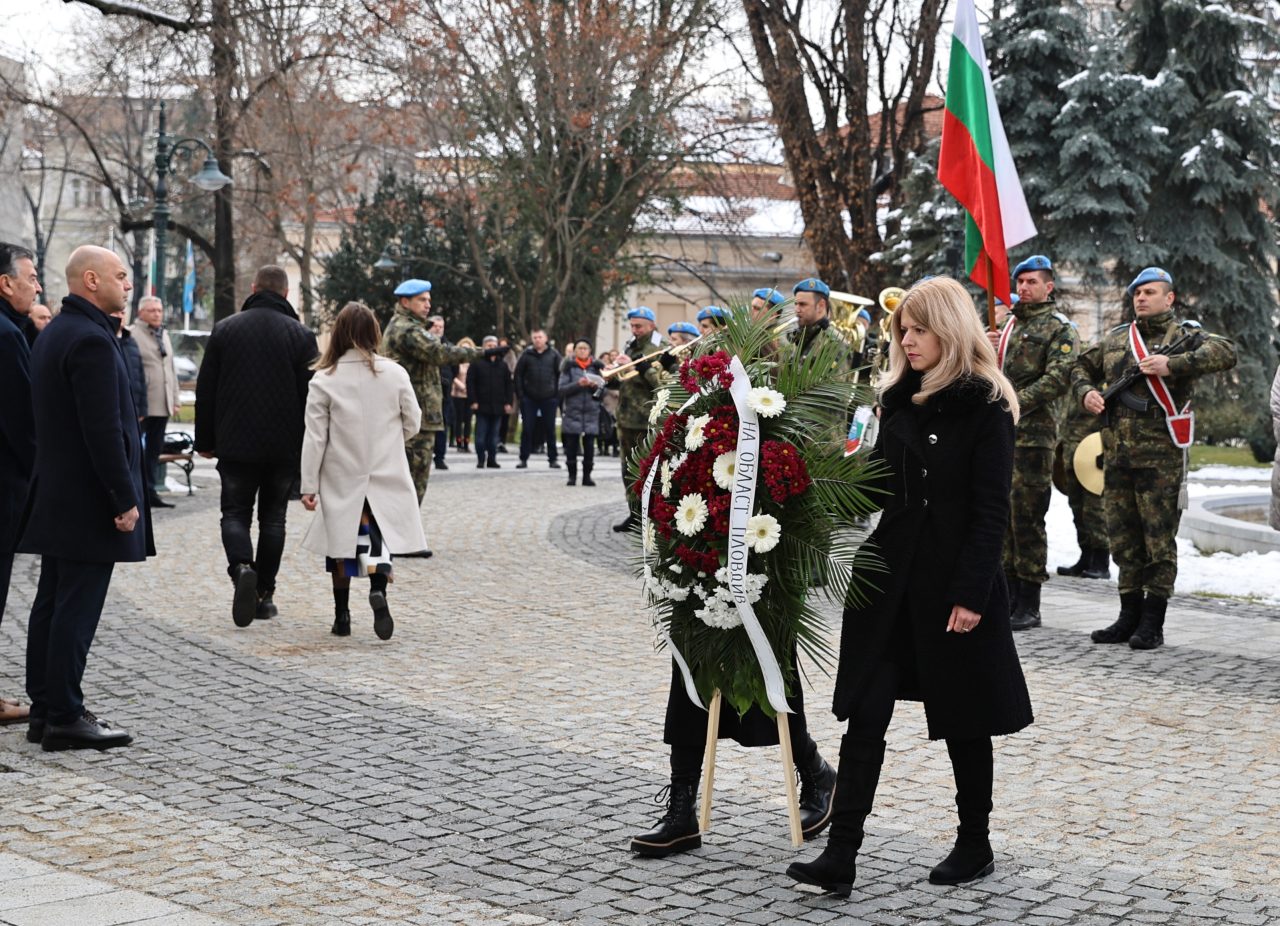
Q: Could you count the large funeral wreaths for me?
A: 1